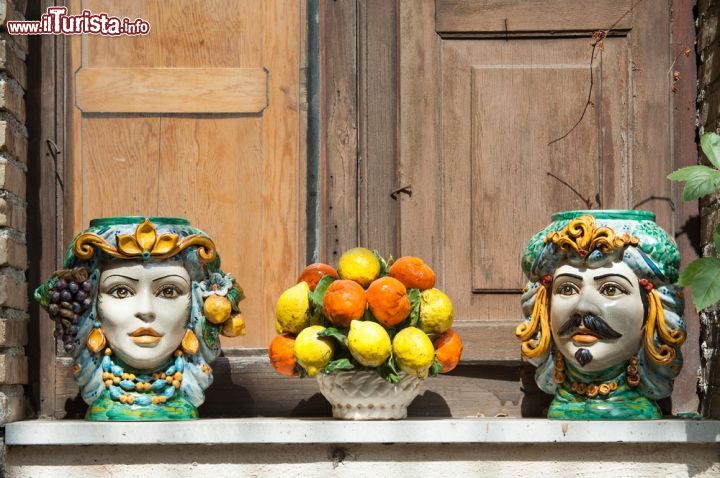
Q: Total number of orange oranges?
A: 6